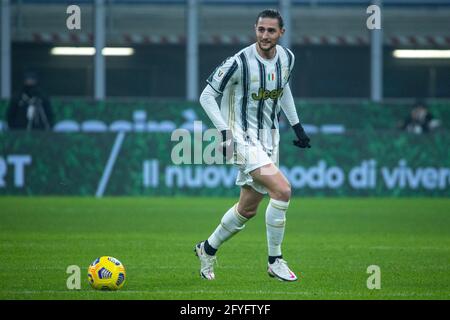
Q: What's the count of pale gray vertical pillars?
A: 5